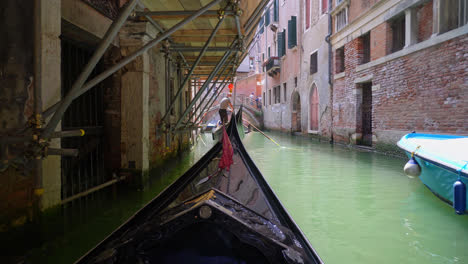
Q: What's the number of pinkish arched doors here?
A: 1